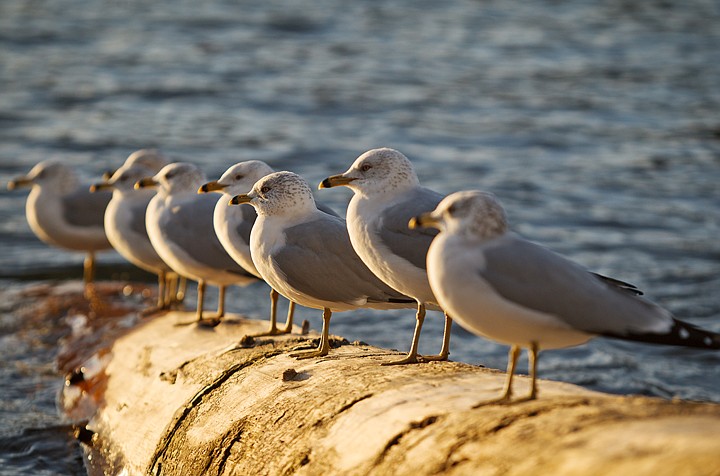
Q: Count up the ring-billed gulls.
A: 8